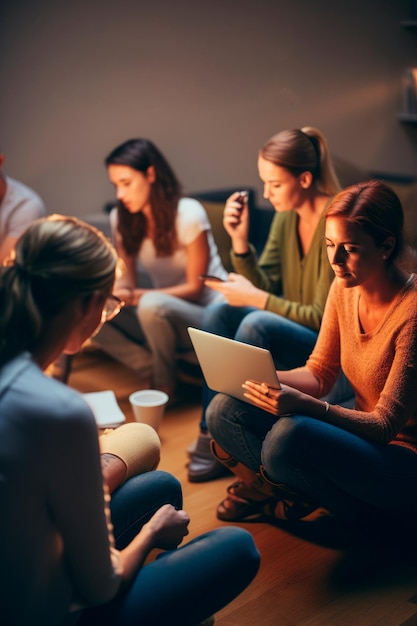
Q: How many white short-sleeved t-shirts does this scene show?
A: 2